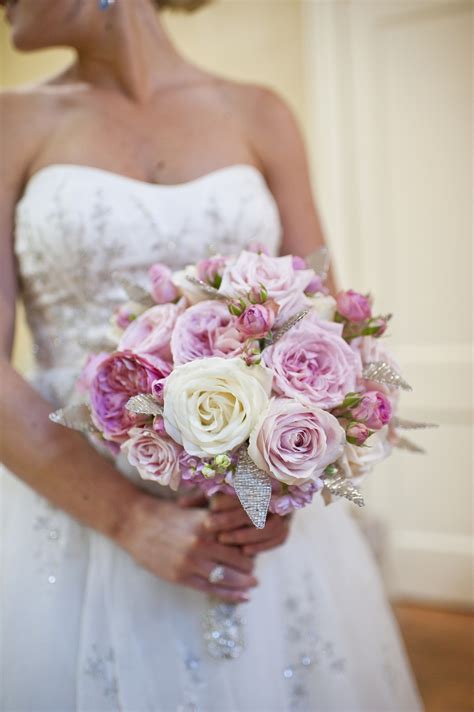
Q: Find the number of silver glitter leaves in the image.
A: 11